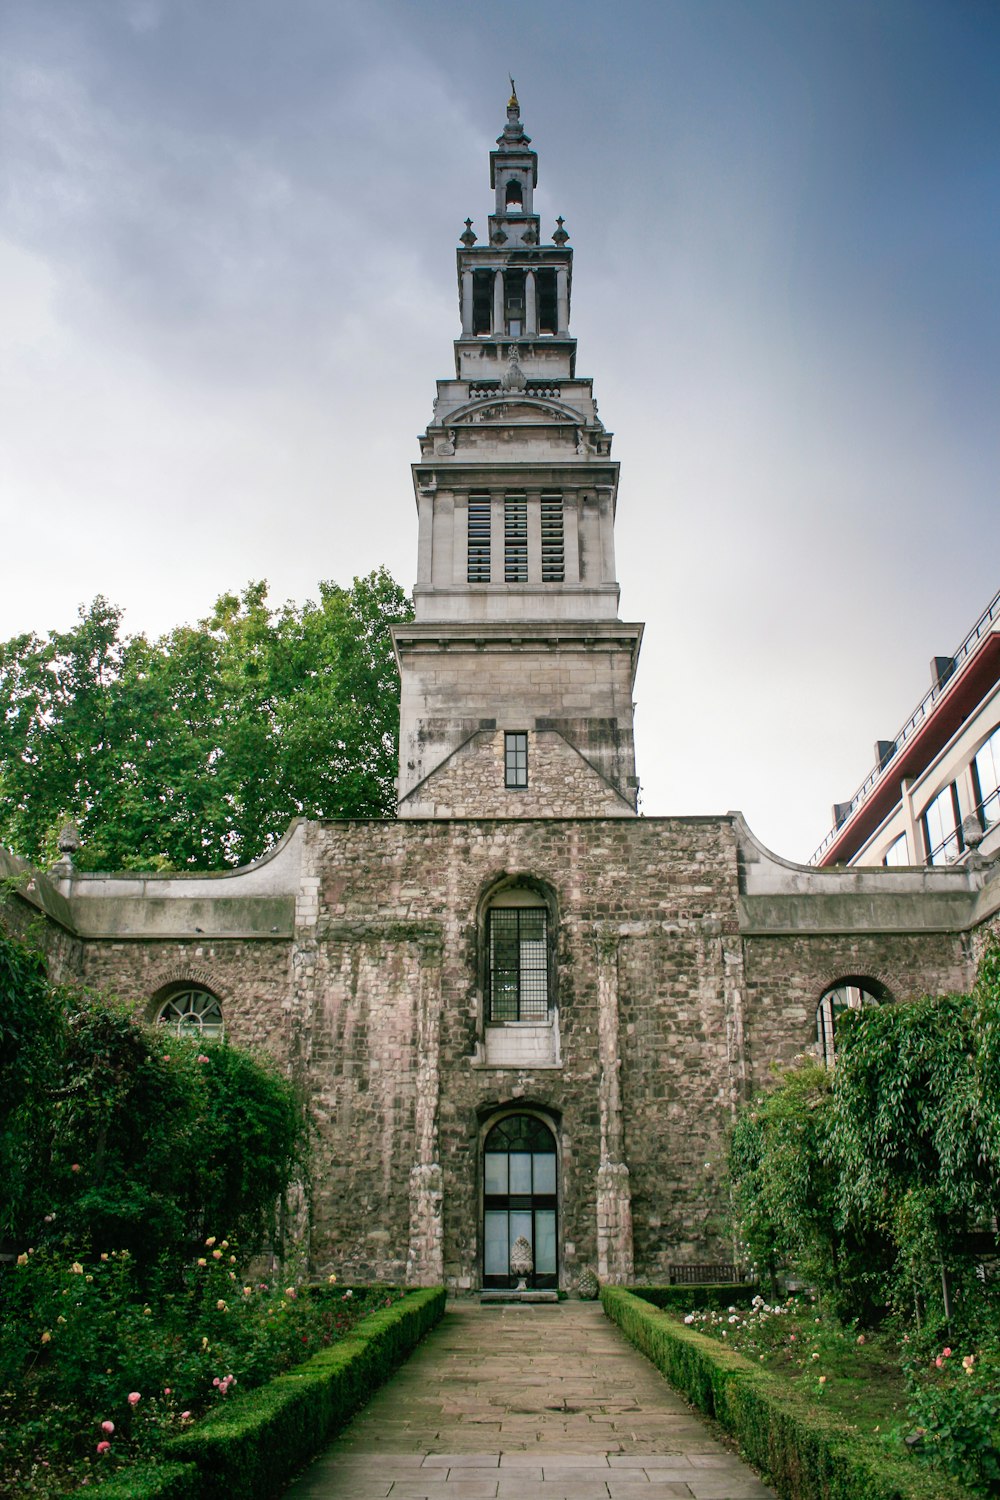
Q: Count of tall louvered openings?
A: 3